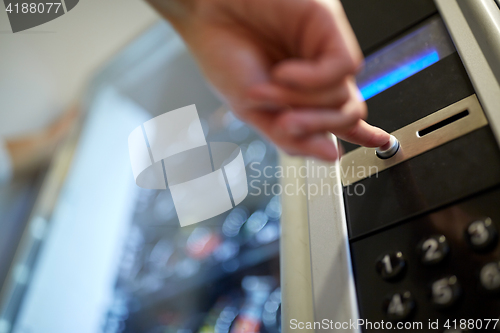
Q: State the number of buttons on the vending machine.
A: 7